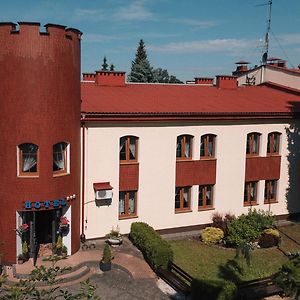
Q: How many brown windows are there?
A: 12